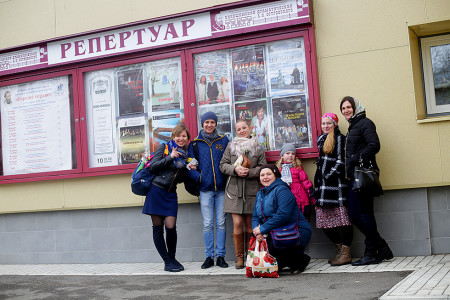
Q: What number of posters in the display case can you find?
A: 12